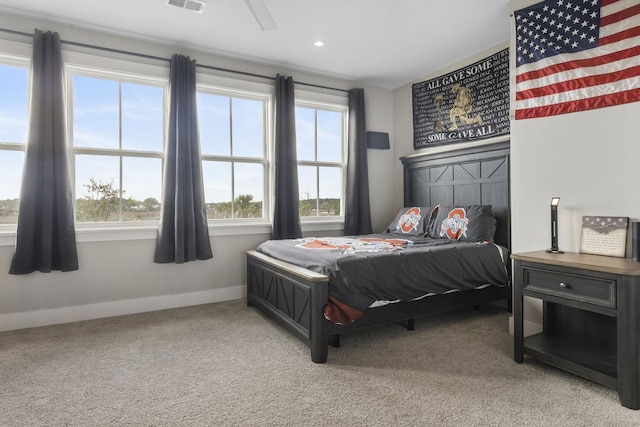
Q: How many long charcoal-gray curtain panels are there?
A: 4